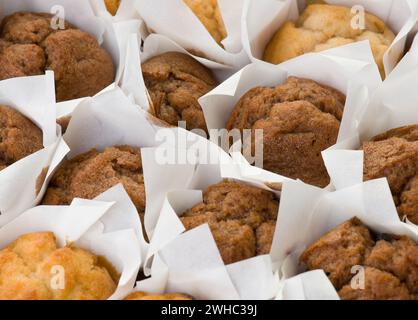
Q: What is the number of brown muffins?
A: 8